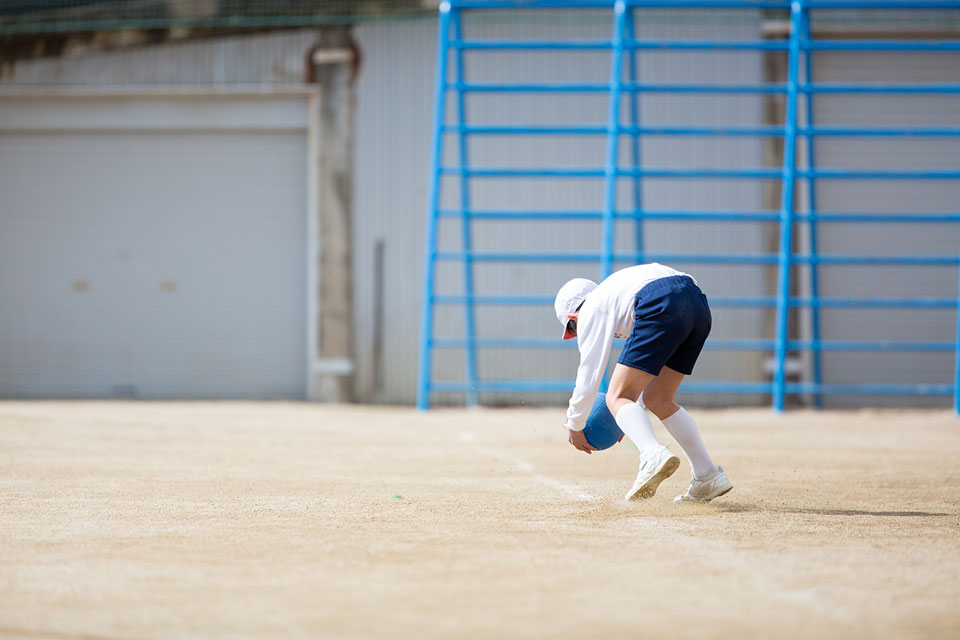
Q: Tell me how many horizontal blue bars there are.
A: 10